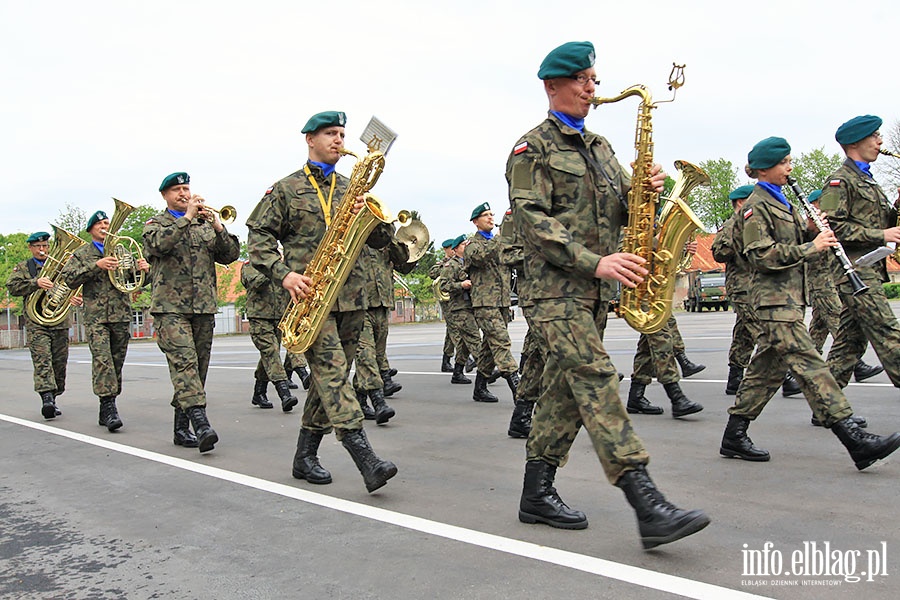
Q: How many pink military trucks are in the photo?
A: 0